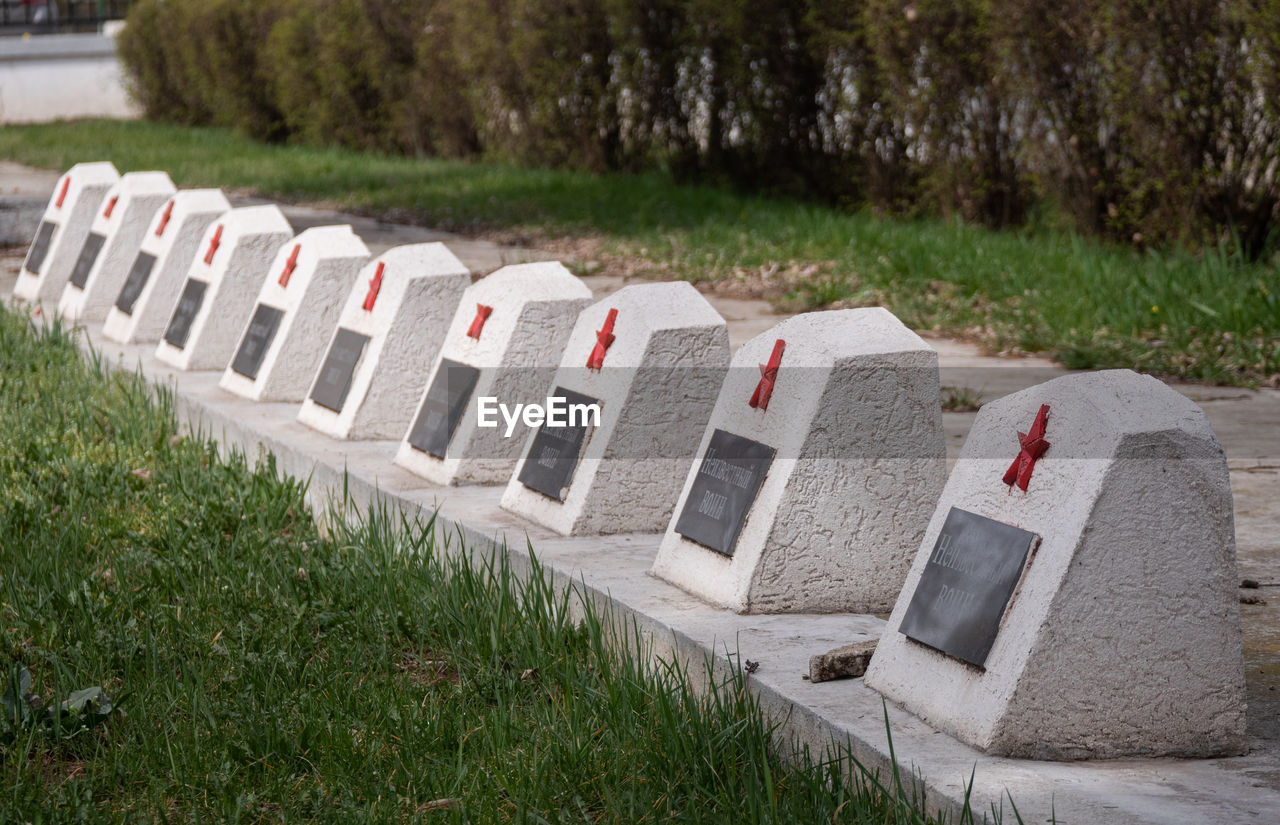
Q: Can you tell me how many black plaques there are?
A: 10